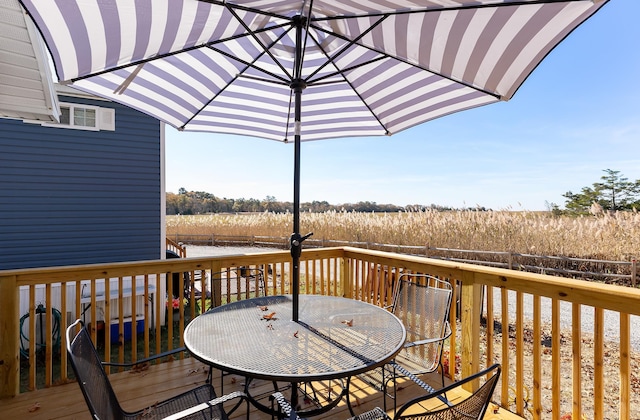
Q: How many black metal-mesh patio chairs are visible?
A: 4